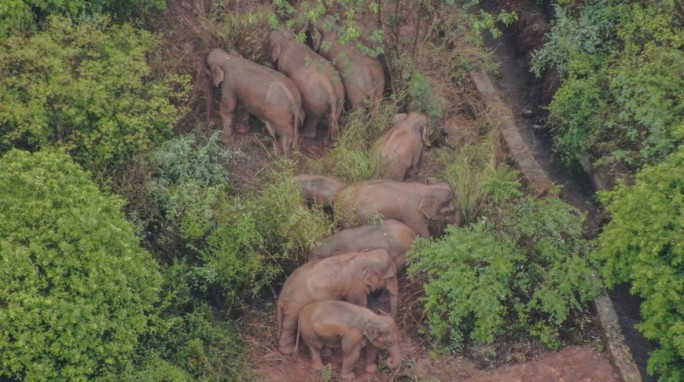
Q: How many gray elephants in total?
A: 9